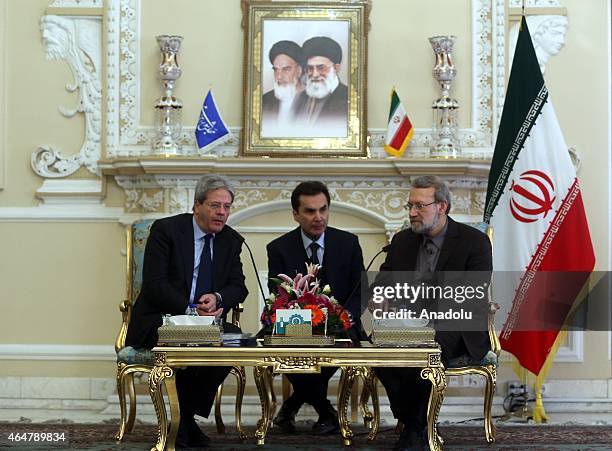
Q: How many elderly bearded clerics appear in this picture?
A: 2